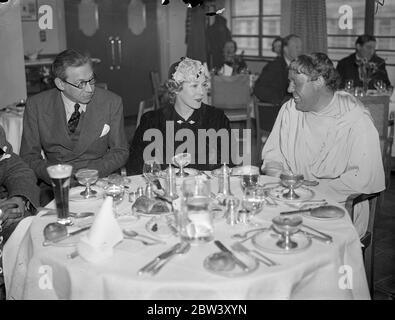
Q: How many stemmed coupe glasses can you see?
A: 4